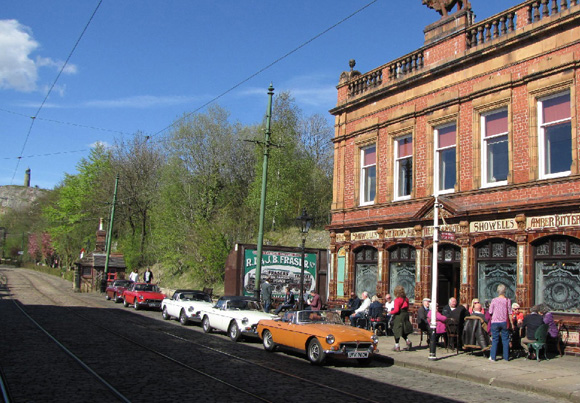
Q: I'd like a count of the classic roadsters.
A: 5